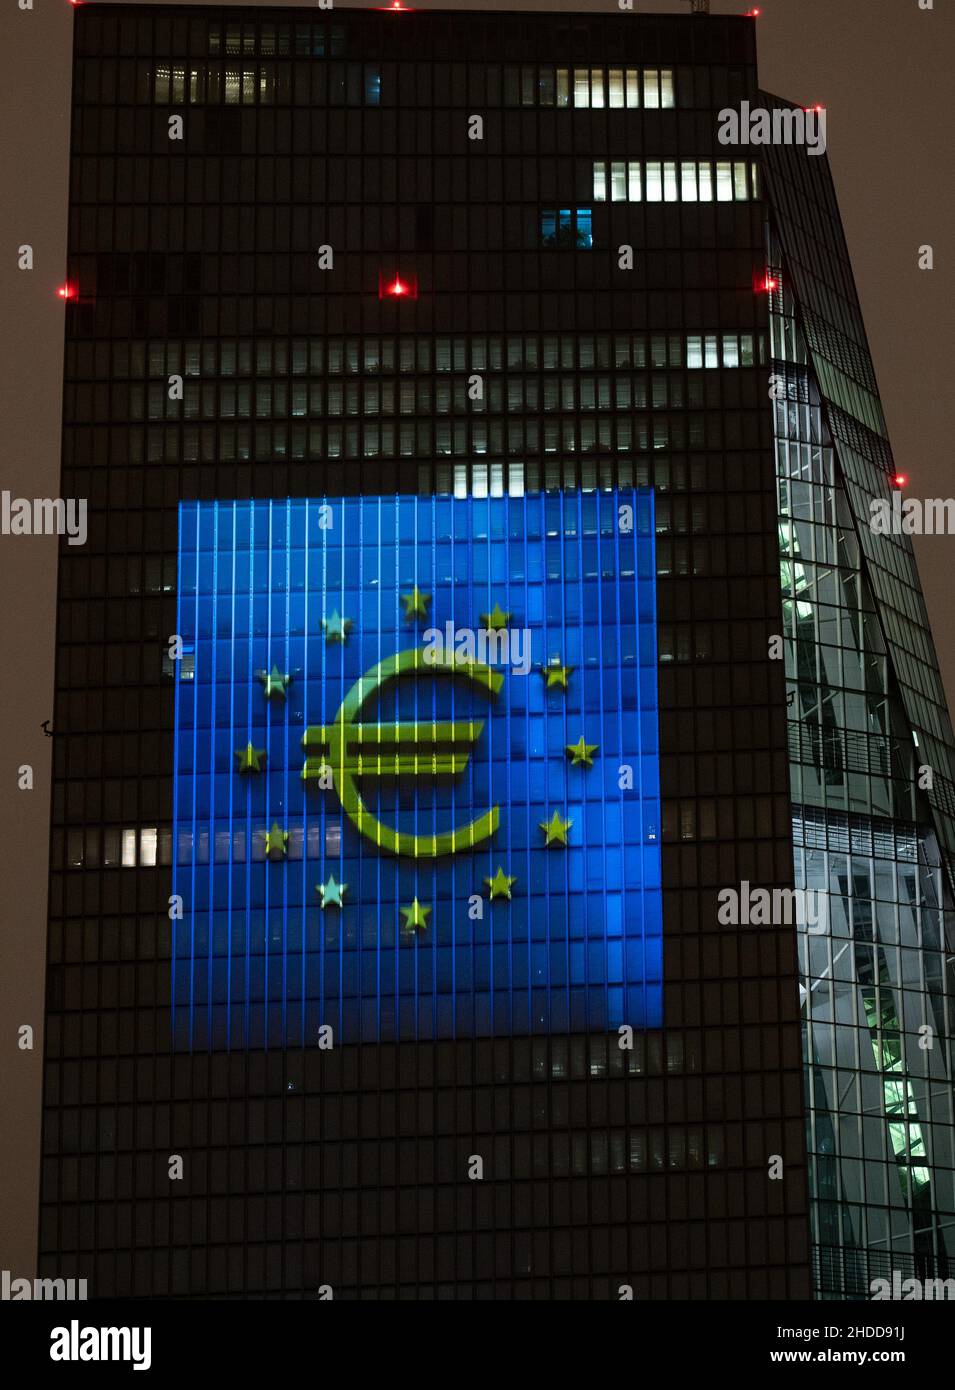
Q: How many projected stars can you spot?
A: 12